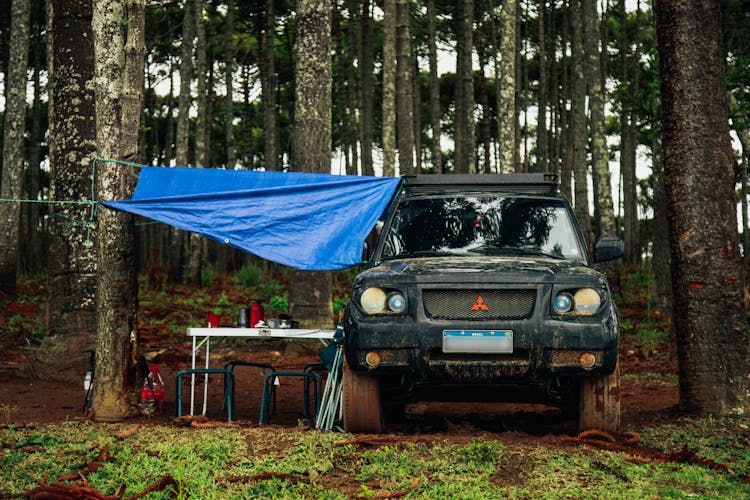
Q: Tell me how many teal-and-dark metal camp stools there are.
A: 4